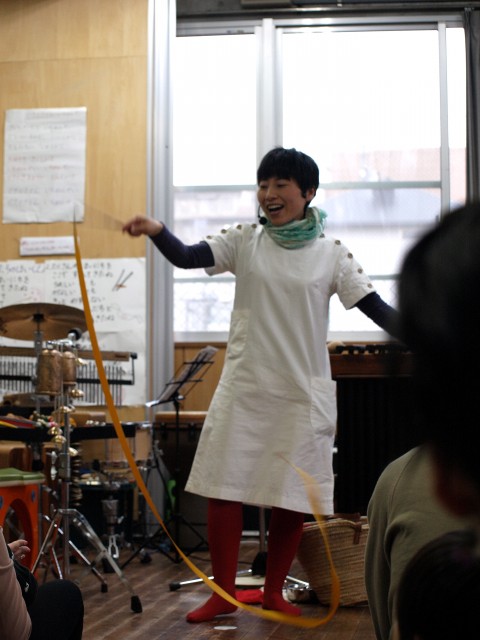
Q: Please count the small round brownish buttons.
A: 9